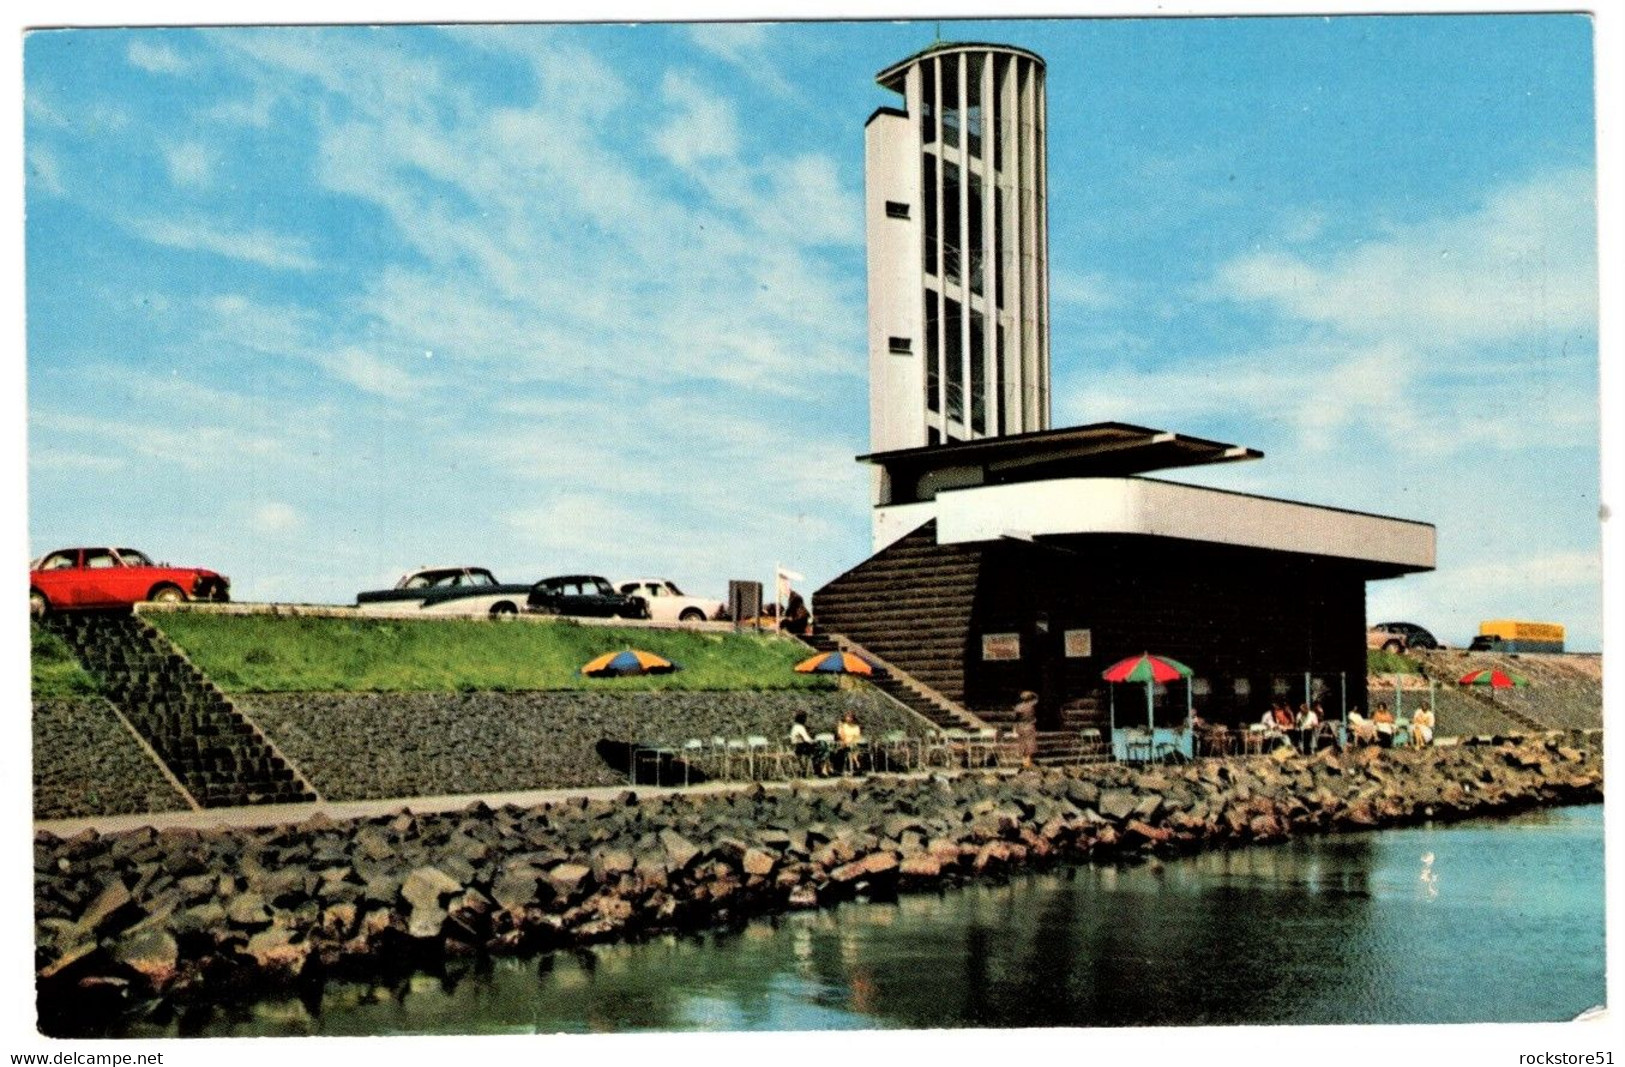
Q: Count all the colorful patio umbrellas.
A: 4